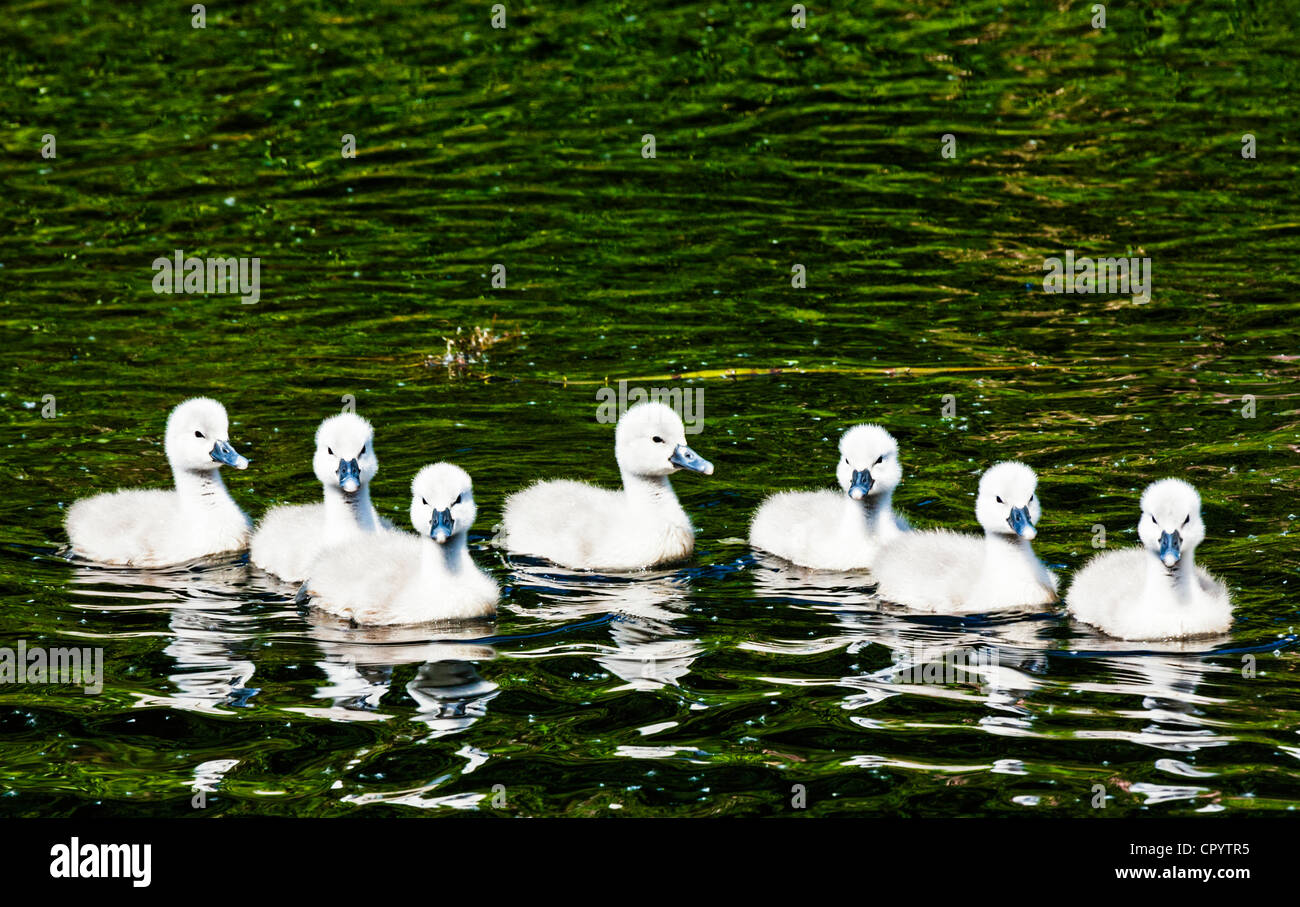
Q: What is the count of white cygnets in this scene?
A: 7